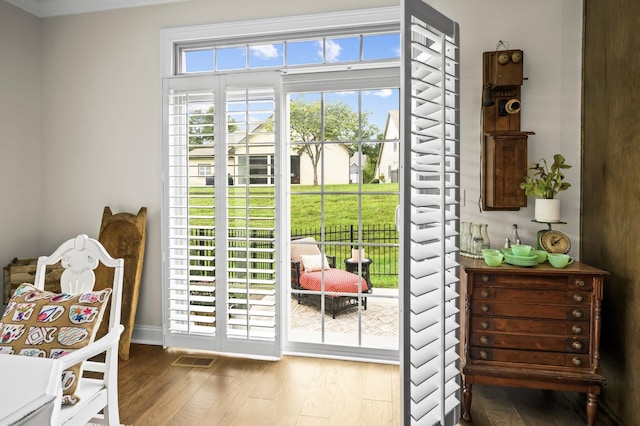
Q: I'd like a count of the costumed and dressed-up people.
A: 0